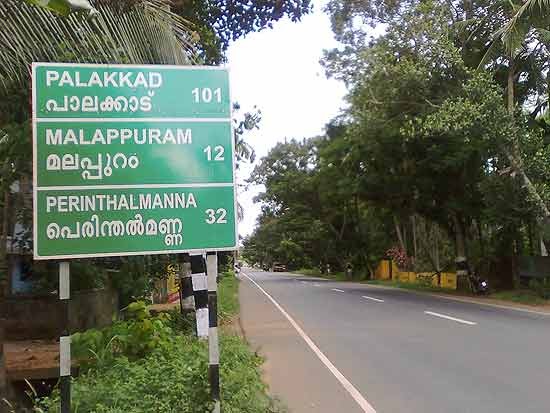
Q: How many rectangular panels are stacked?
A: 3